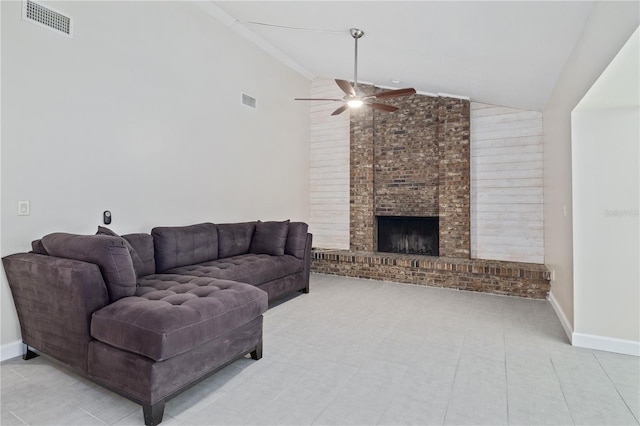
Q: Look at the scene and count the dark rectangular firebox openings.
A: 1